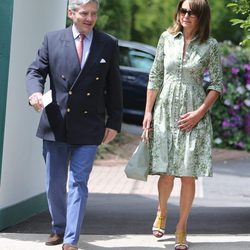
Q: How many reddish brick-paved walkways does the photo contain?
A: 1